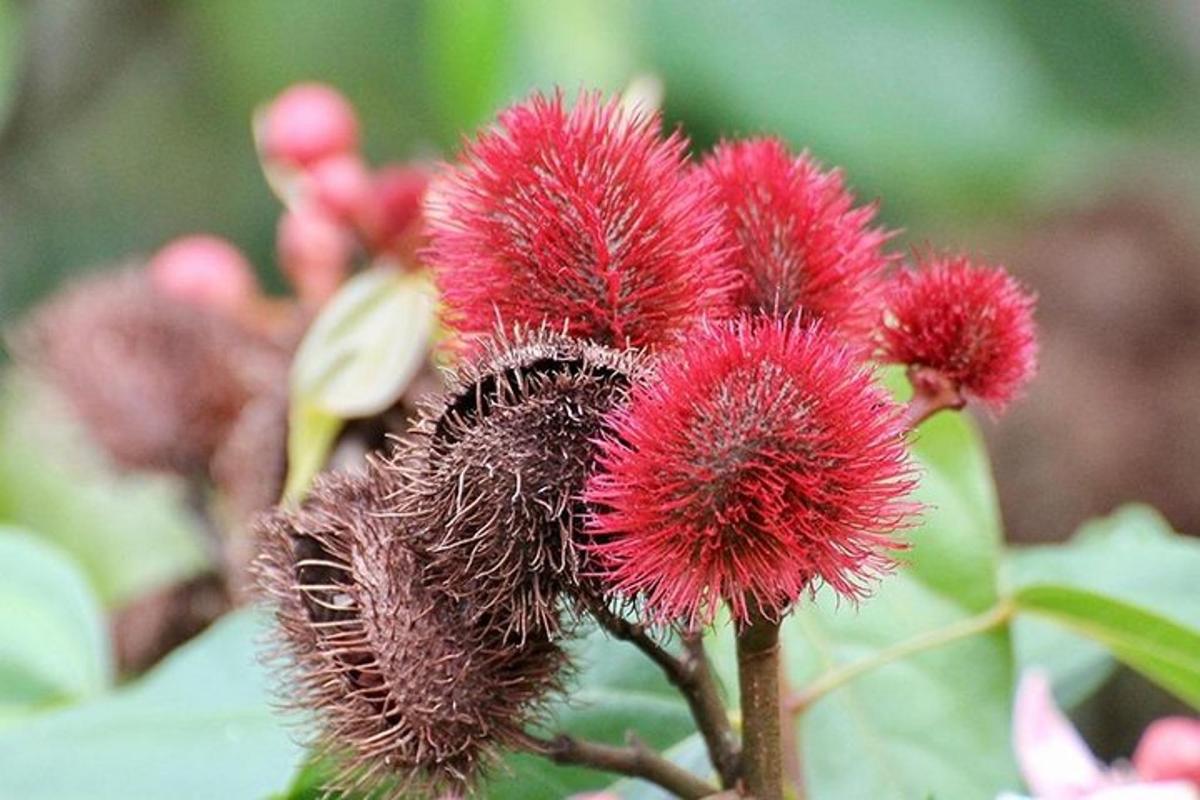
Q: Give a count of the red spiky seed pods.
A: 4